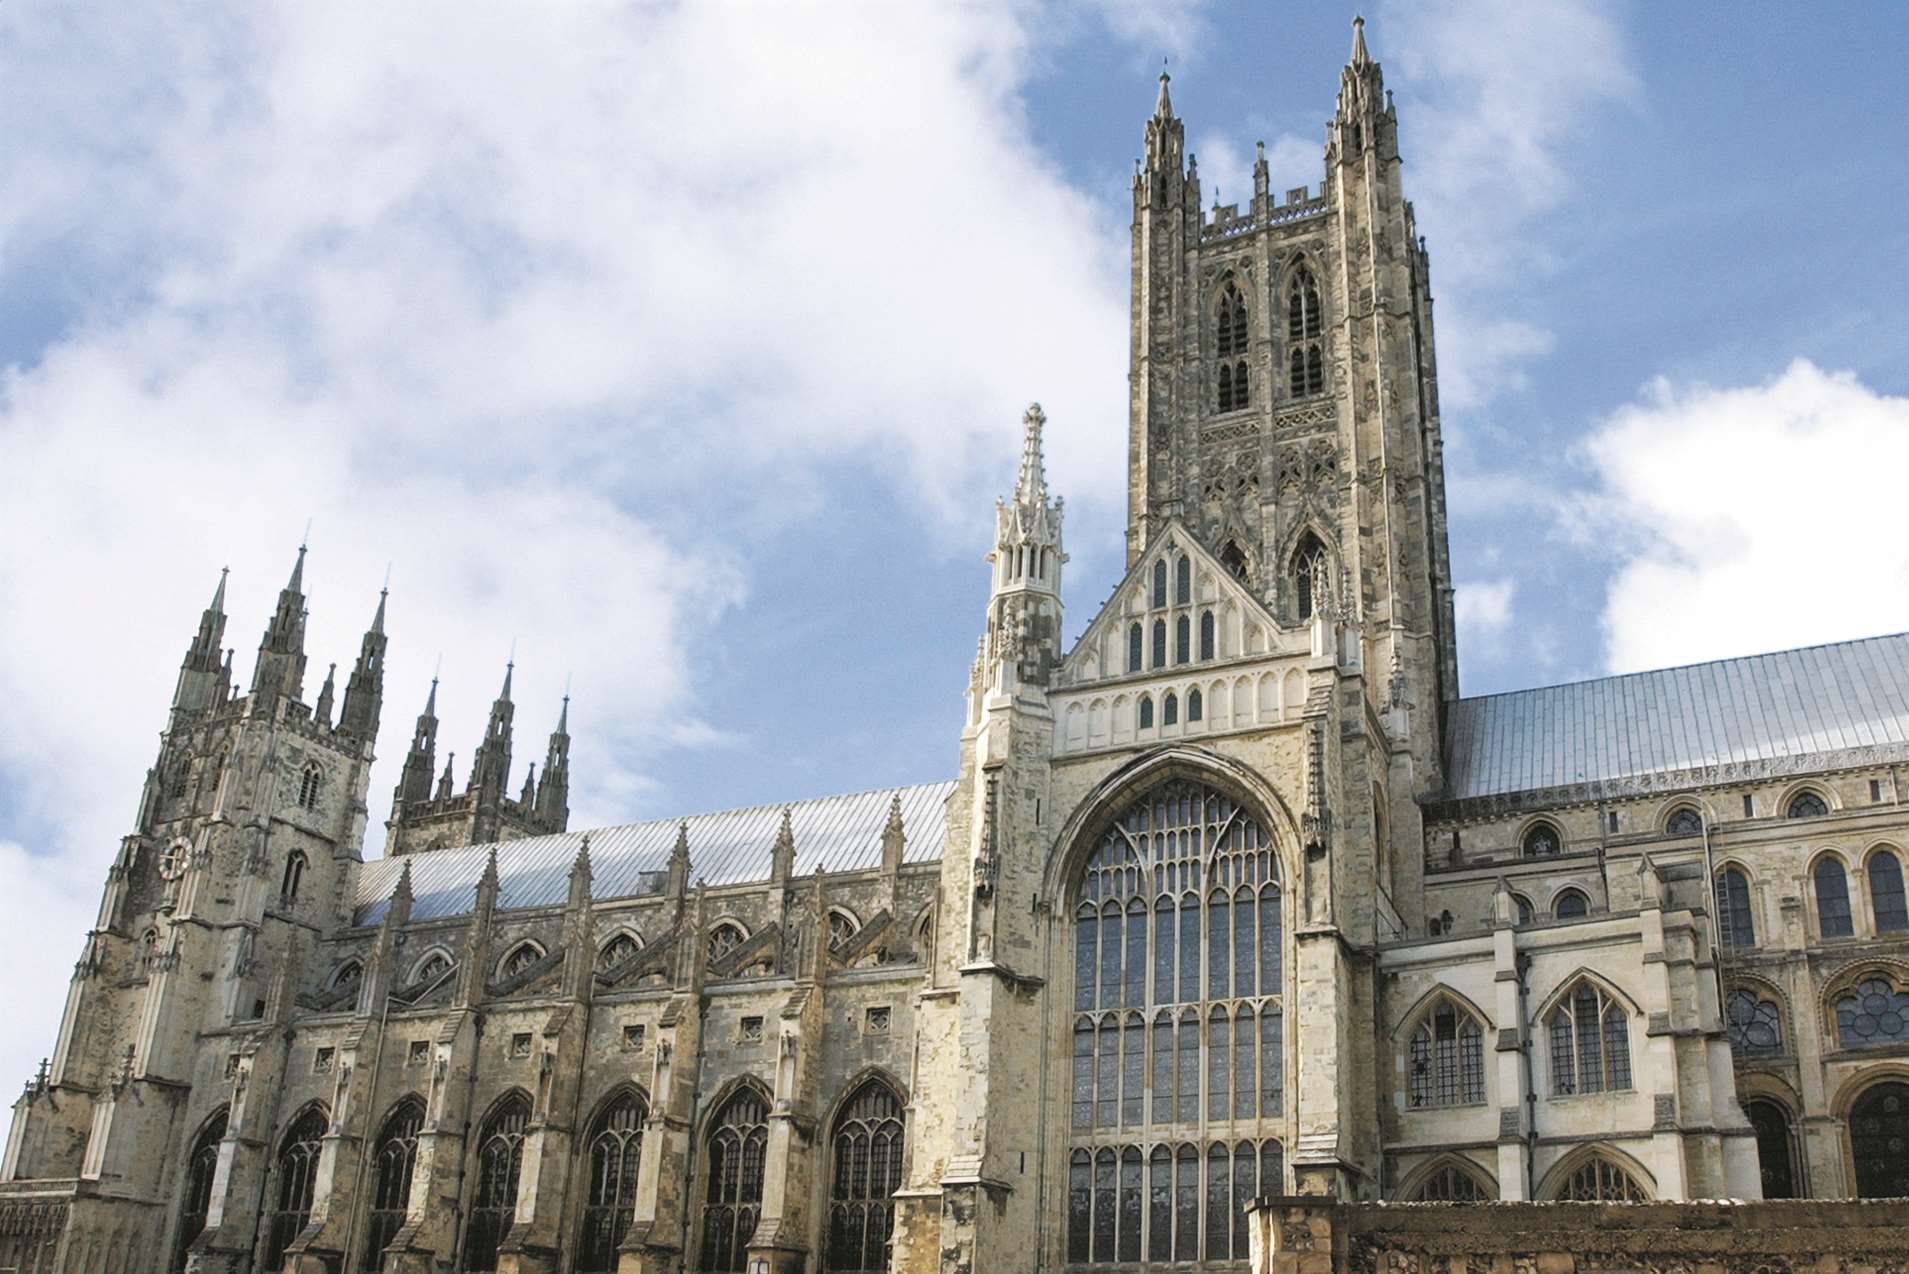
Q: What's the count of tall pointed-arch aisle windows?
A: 7